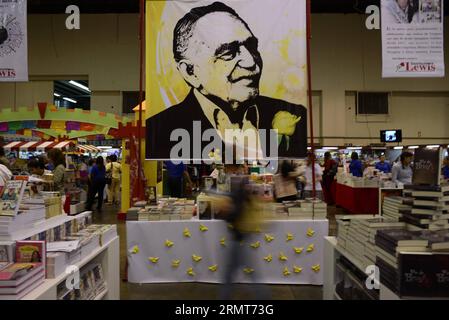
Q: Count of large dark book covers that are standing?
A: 3